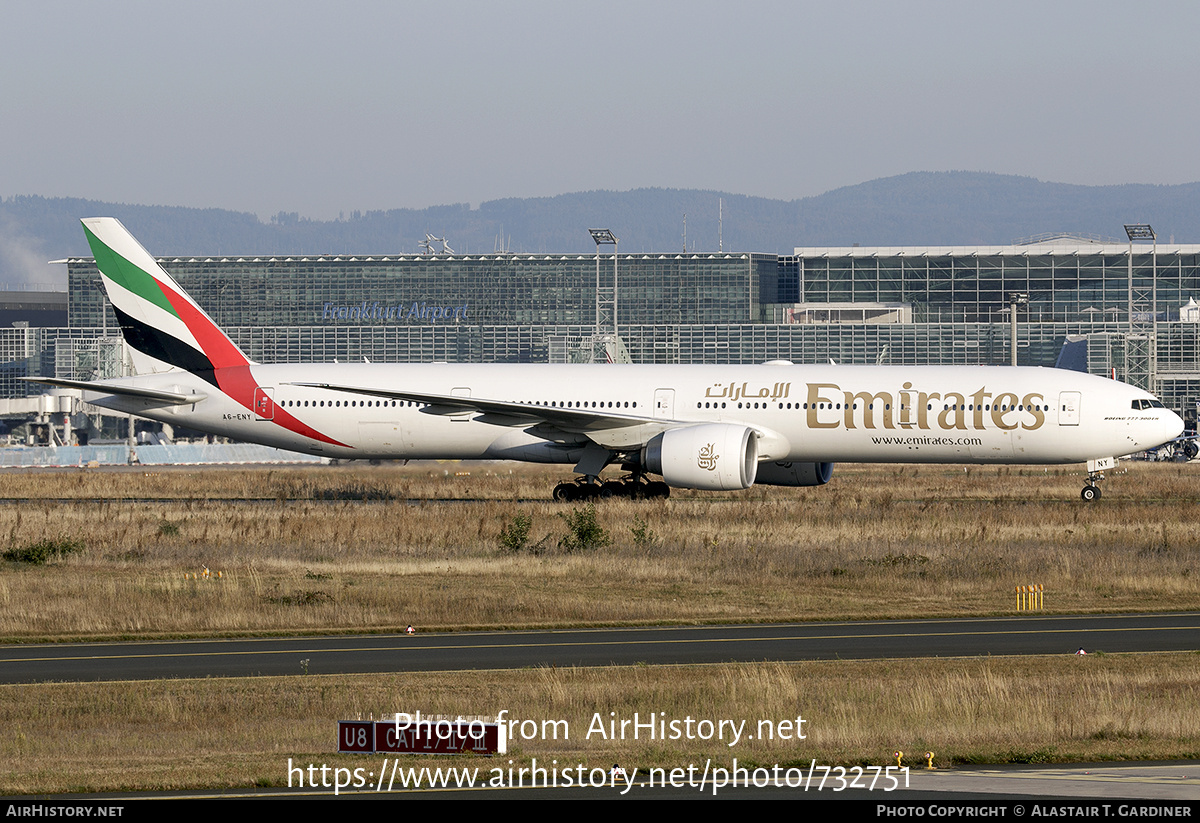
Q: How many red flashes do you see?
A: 1